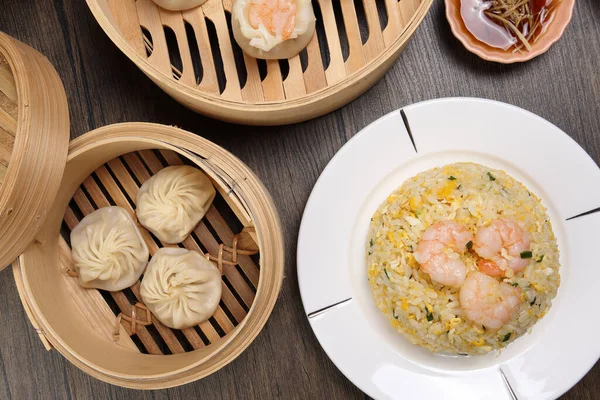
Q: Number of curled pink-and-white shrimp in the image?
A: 3